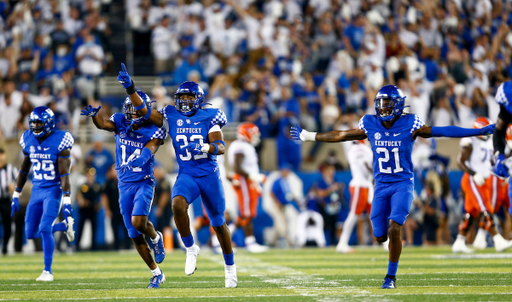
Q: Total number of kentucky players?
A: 5